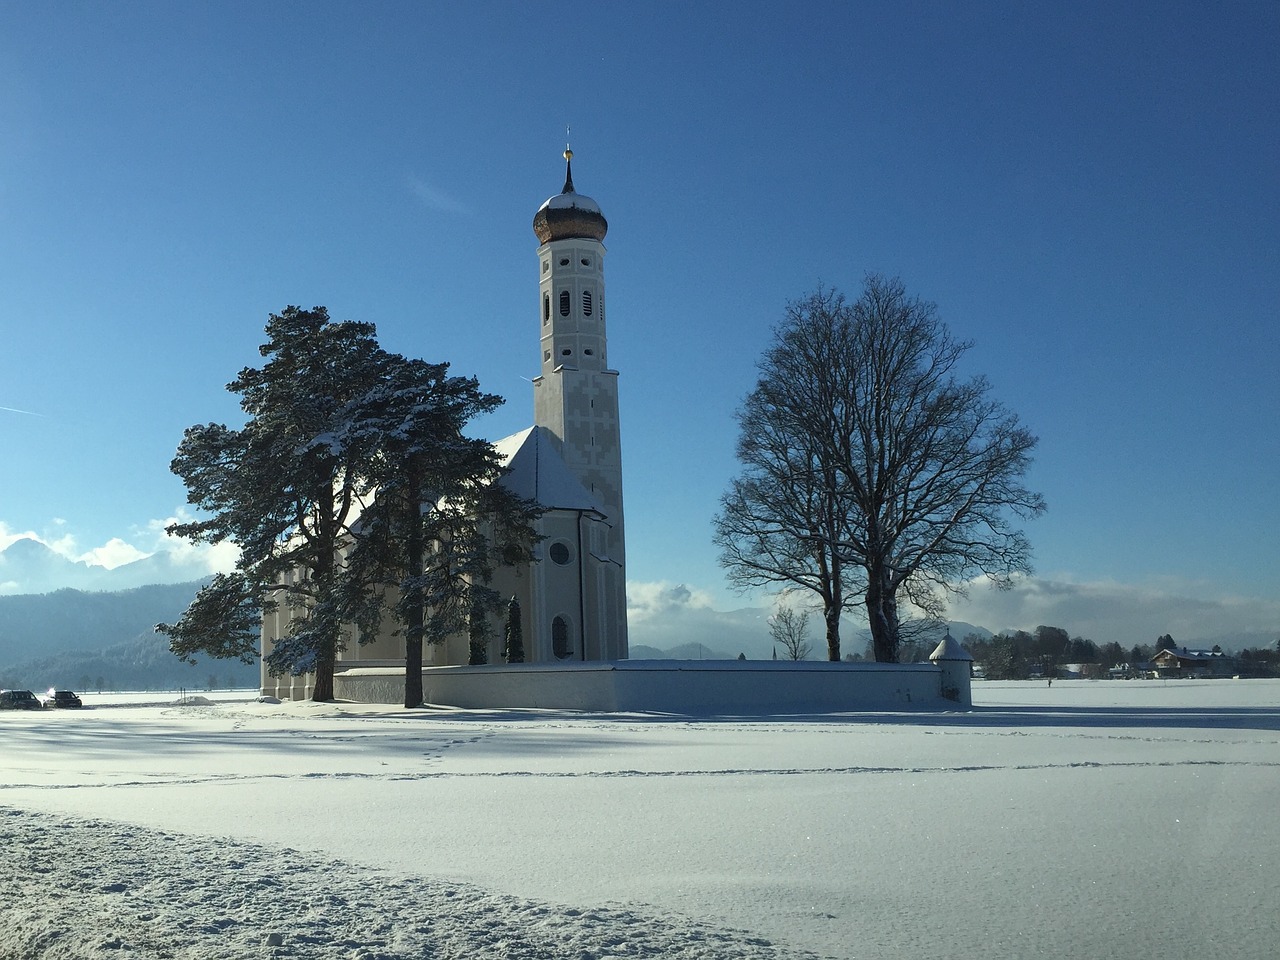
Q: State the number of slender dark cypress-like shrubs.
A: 2